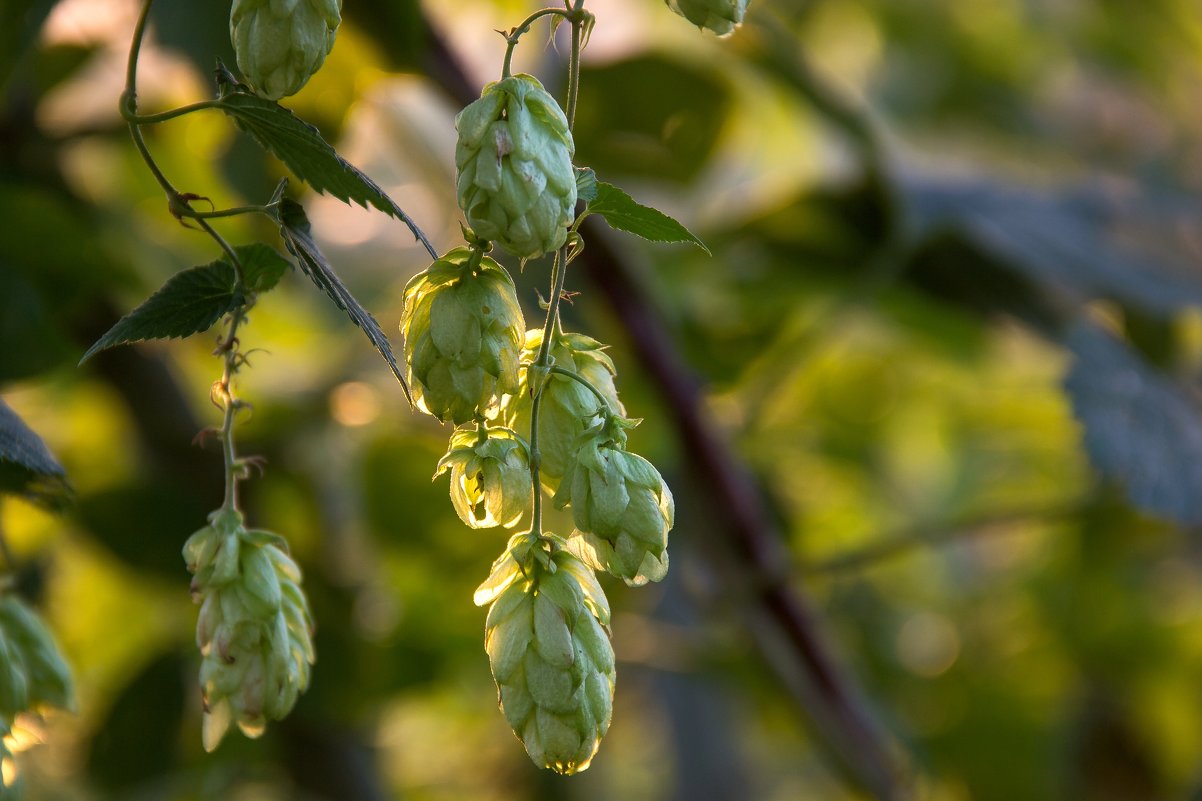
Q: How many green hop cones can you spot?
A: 10